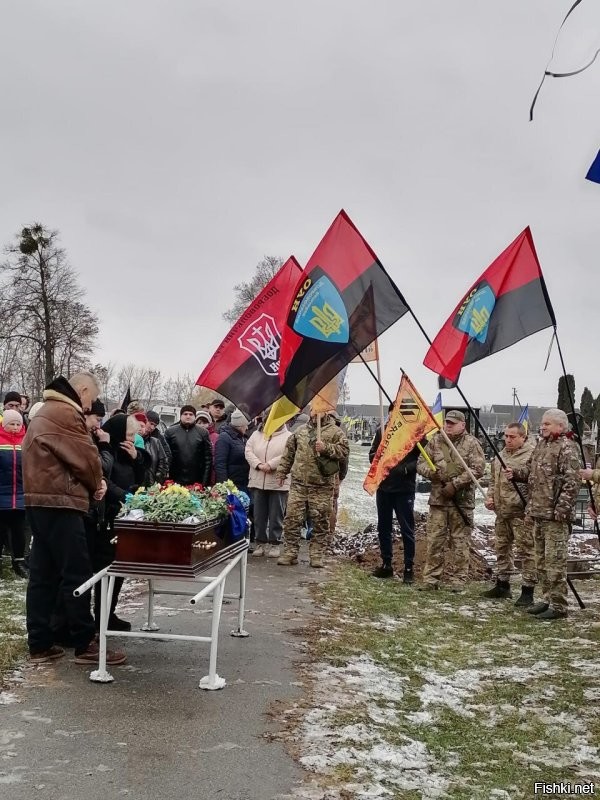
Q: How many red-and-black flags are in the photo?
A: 3